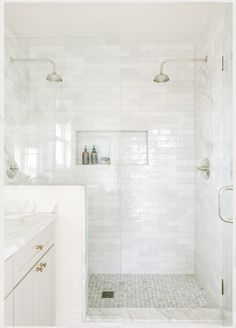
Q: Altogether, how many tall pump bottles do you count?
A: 2